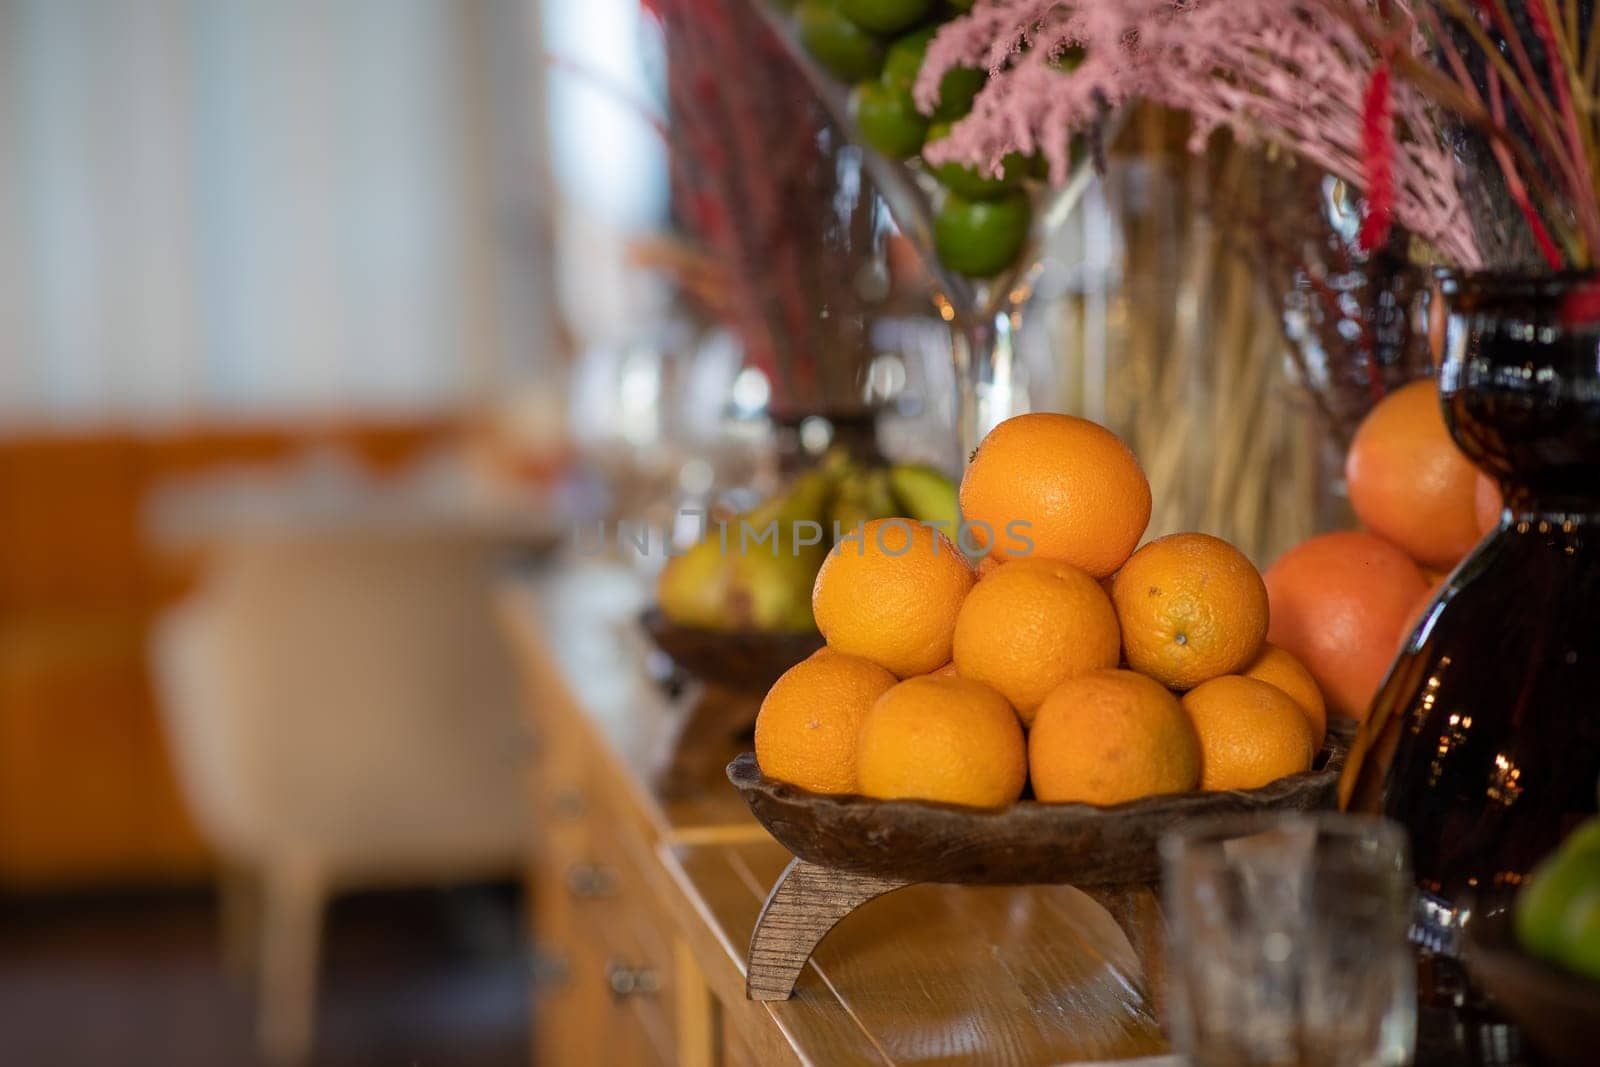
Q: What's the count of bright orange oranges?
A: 9